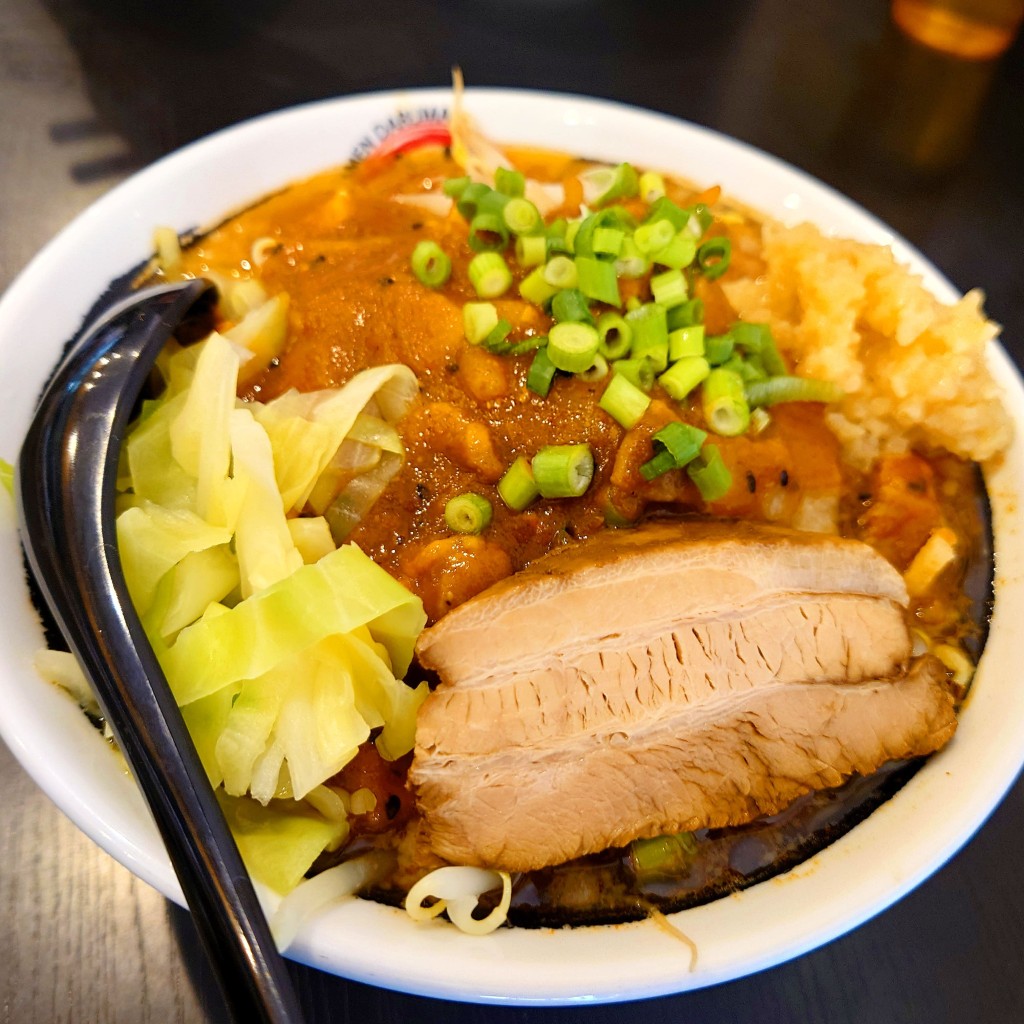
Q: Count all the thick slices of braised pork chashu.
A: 1